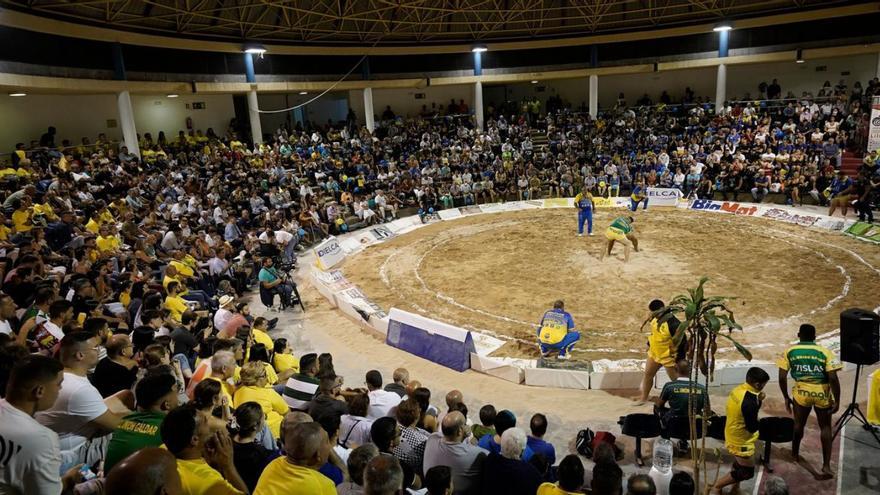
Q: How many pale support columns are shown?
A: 6